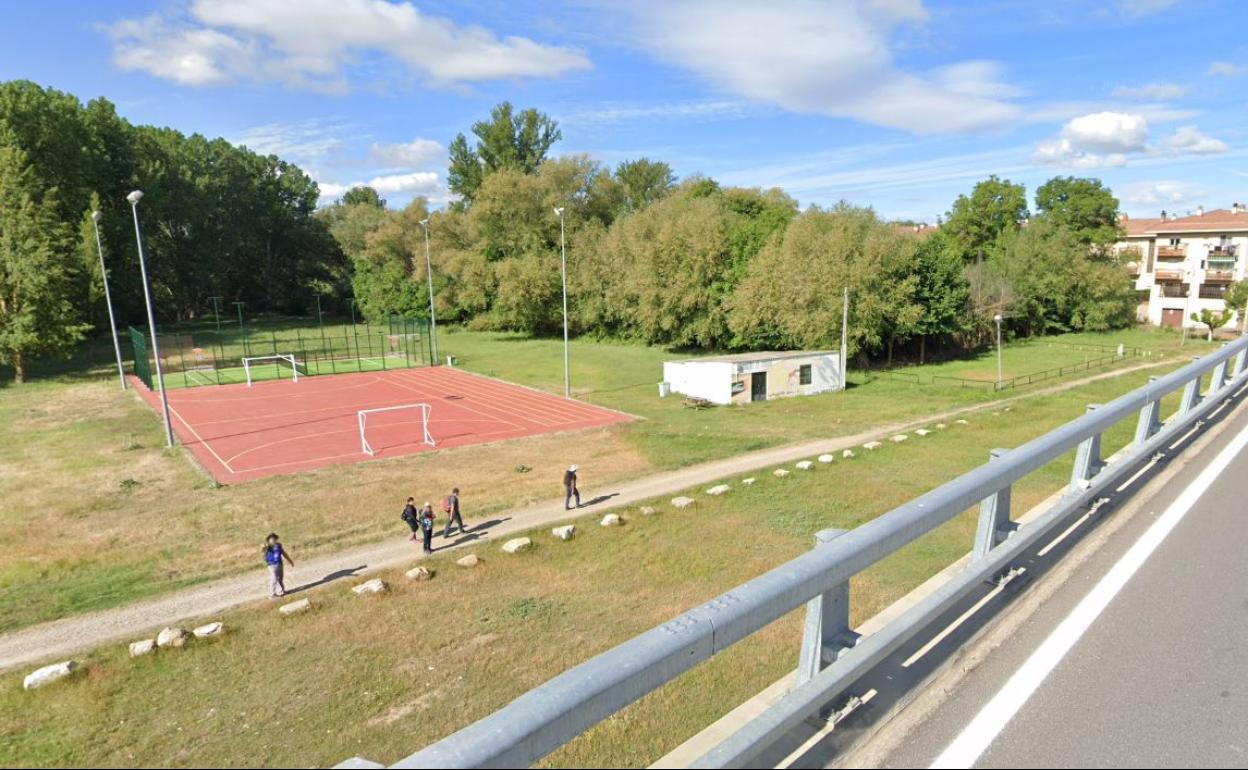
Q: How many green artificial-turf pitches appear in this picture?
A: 1